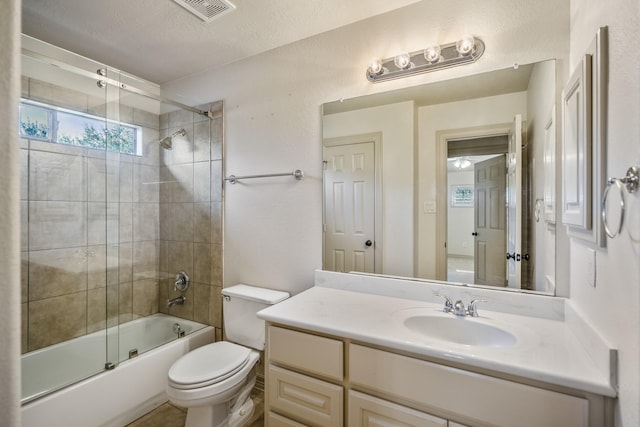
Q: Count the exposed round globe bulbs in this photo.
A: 4